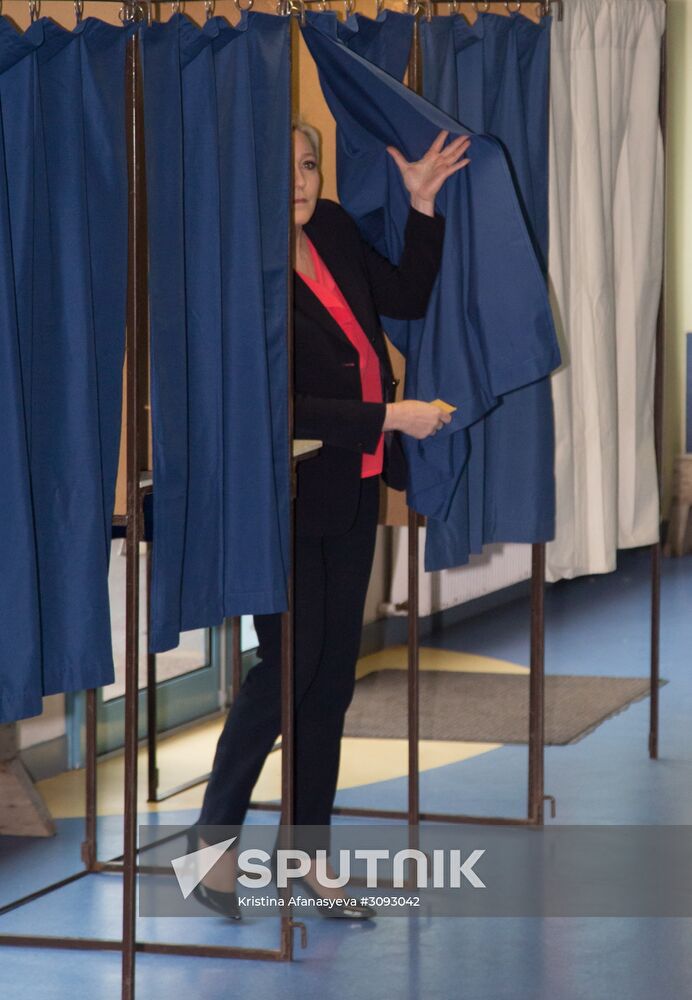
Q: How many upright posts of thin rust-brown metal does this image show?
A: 8